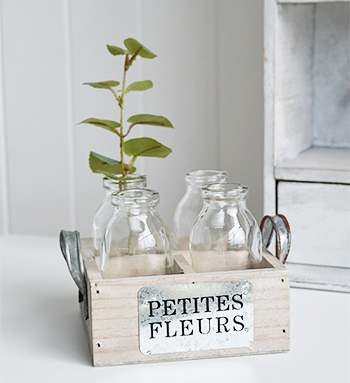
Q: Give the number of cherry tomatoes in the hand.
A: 0